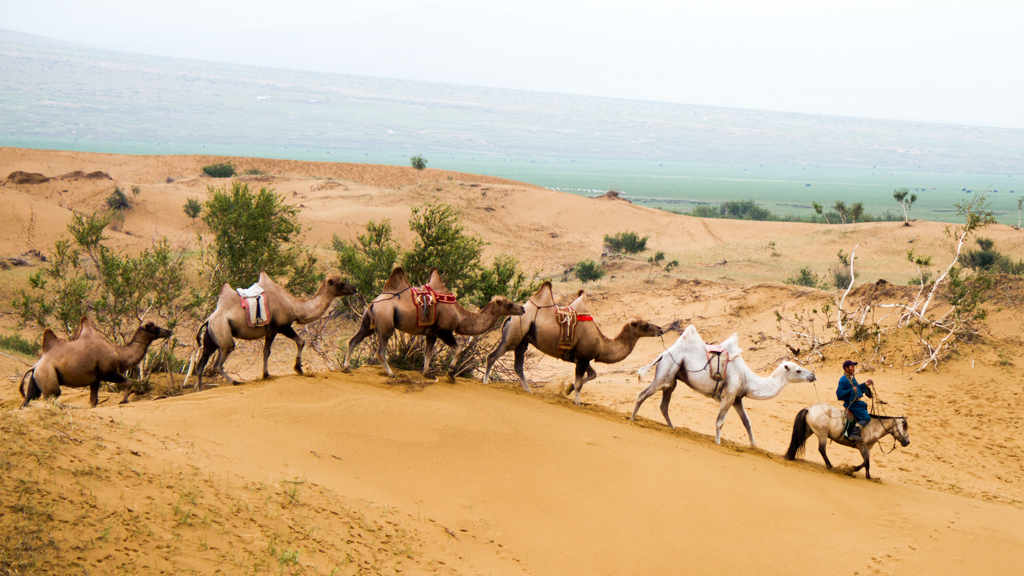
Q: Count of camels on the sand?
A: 5